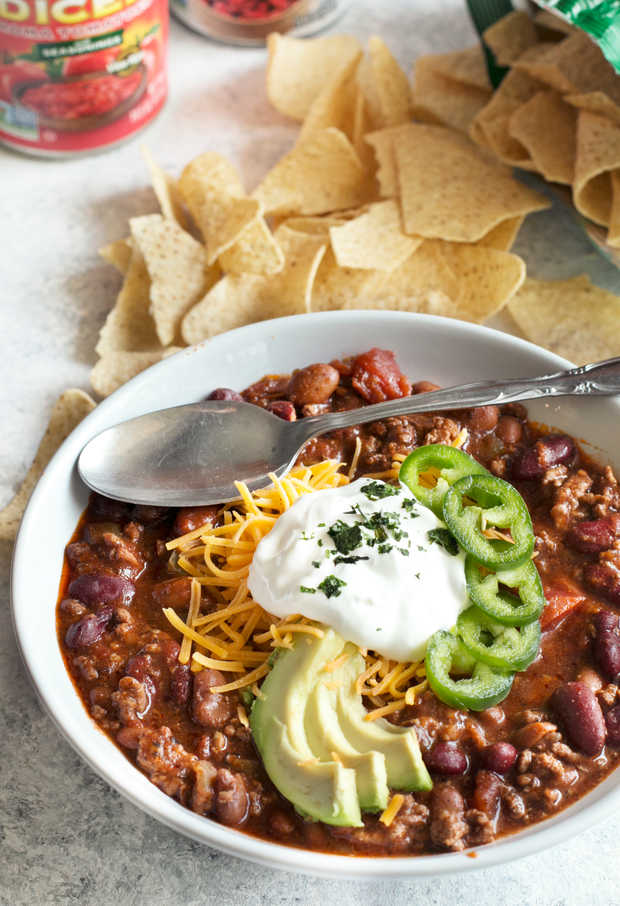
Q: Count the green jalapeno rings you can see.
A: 5